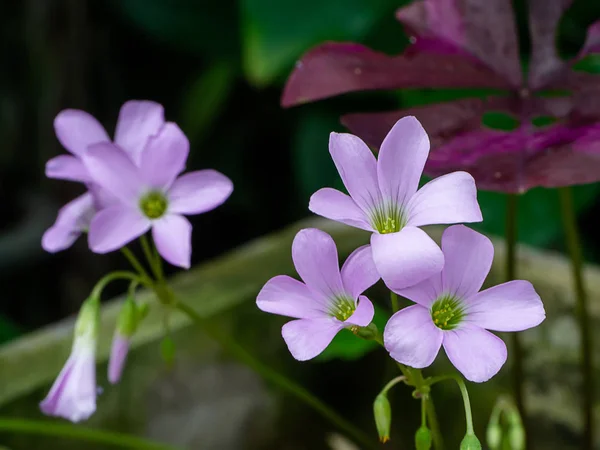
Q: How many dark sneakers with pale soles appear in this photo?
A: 0